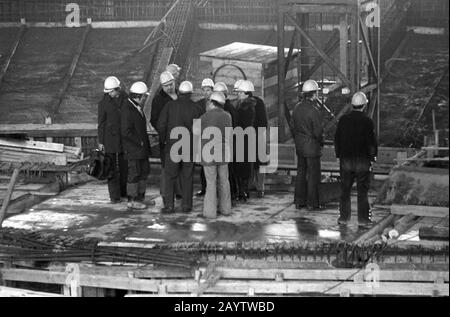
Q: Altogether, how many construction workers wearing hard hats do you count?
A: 12